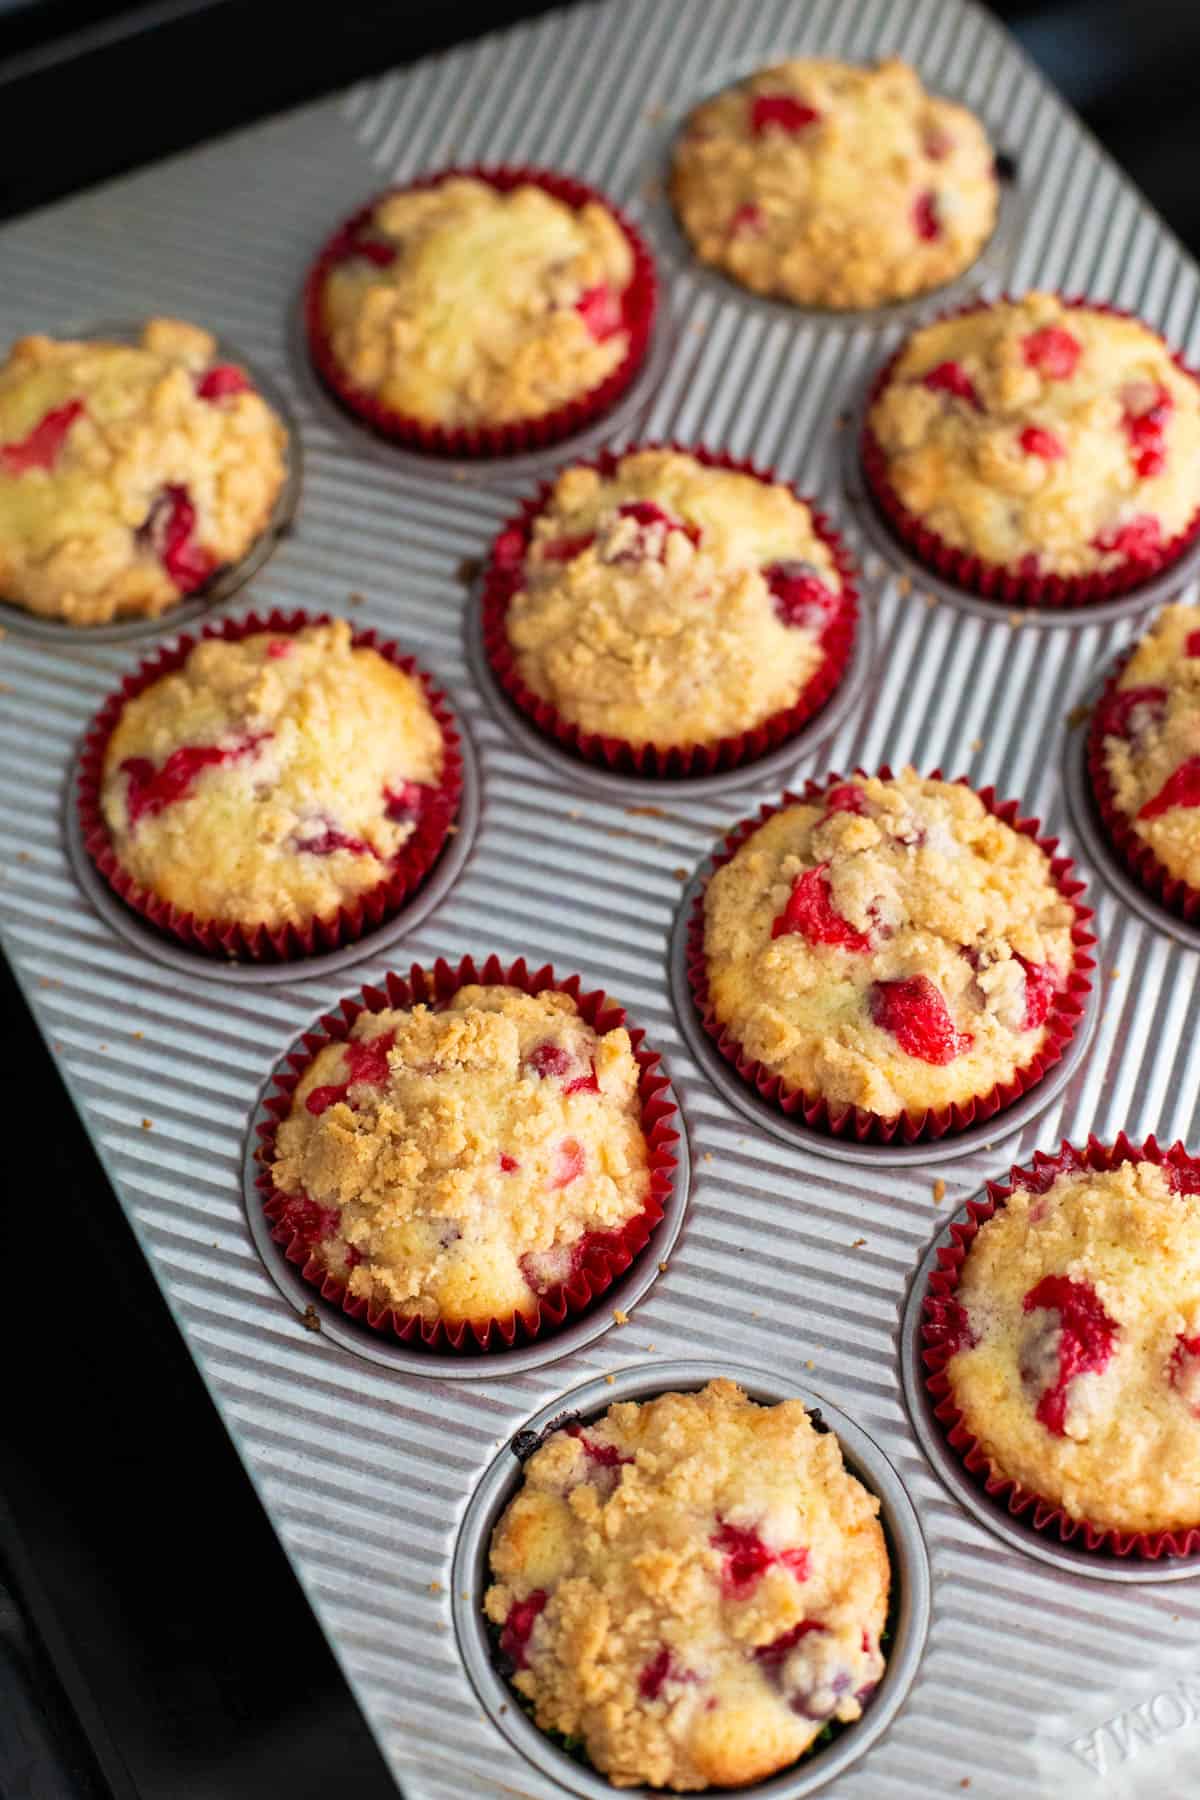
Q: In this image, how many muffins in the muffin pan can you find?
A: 11